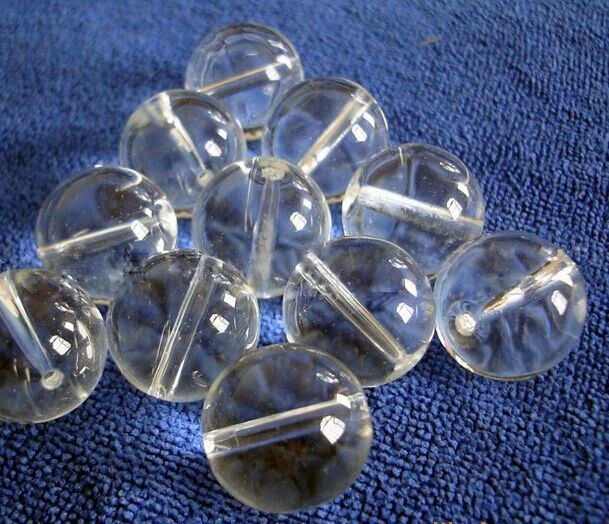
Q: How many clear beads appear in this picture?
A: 11